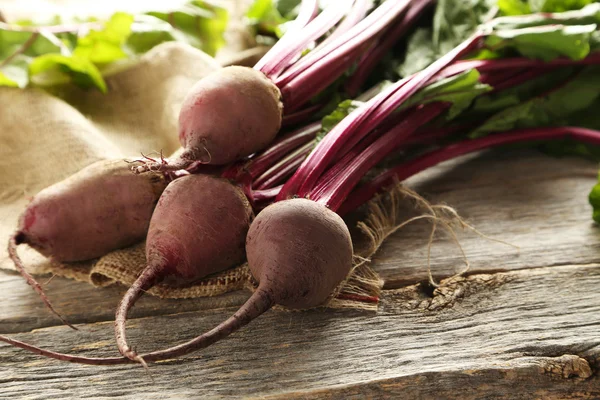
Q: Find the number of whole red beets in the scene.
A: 4